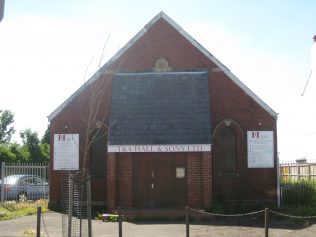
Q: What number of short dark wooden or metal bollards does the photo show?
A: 4